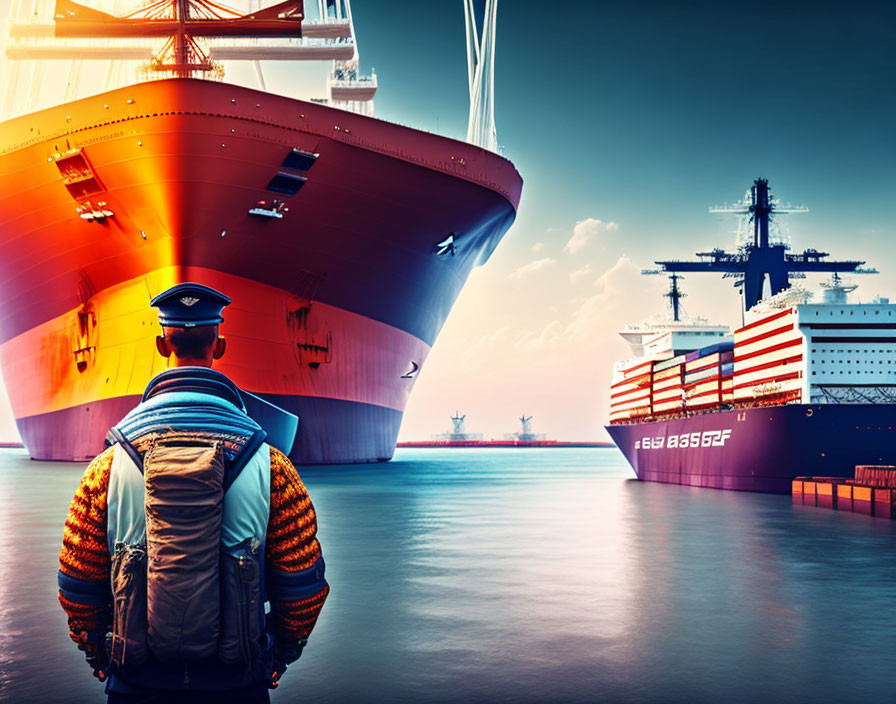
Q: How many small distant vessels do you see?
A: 2